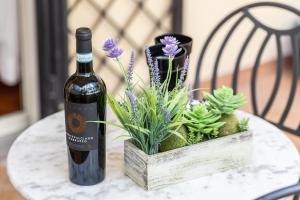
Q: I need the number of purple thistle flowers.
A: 4